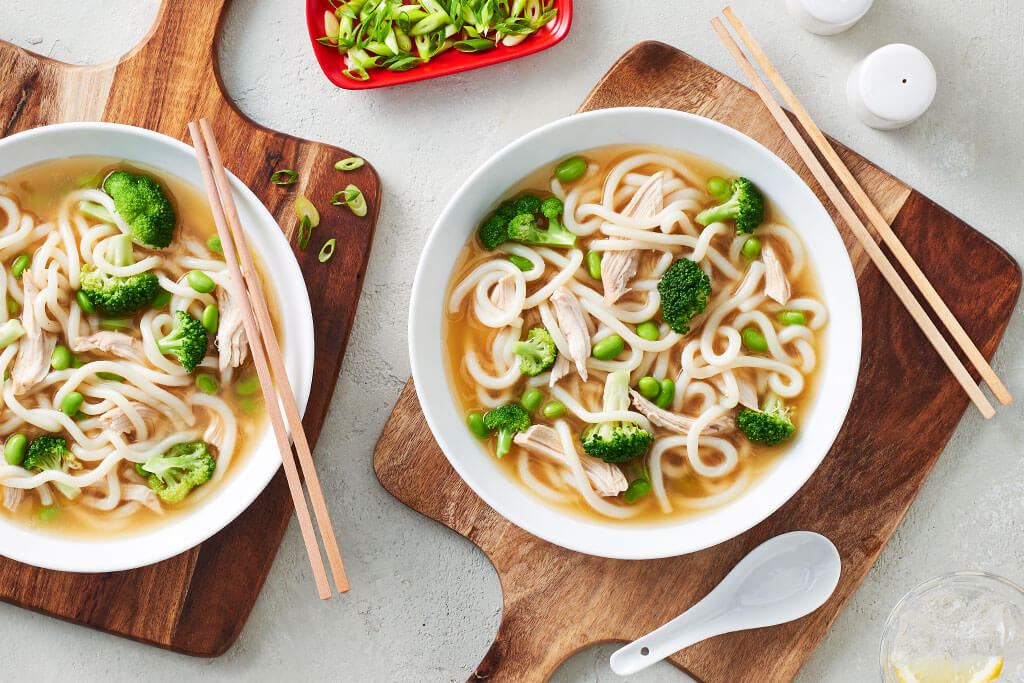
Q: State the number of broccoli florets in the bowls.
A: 12